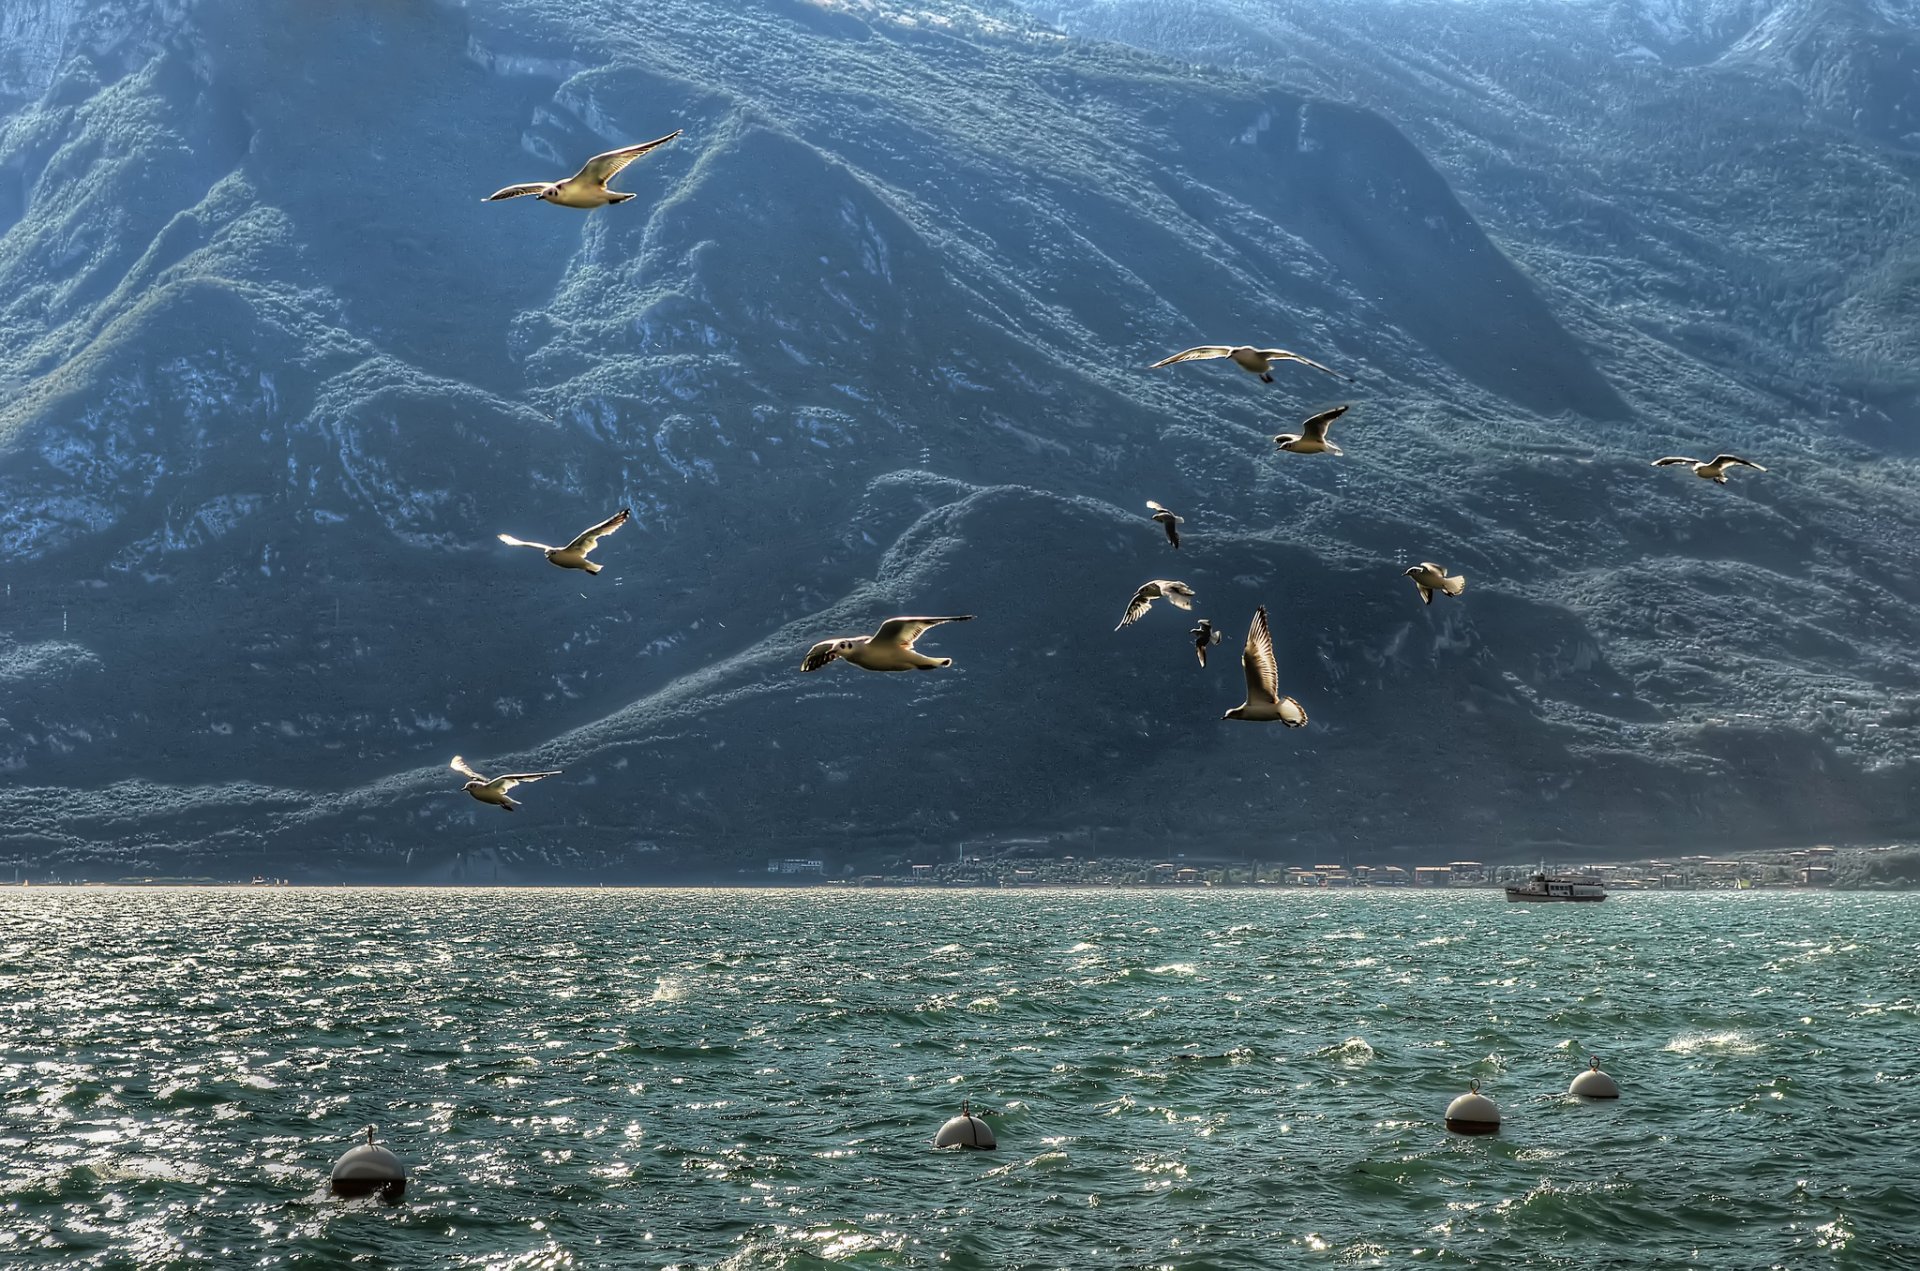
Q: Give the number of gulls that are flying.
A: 12